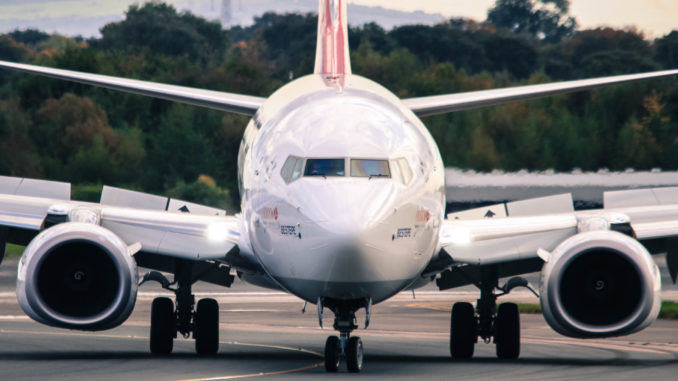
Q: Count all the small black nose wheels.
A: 2